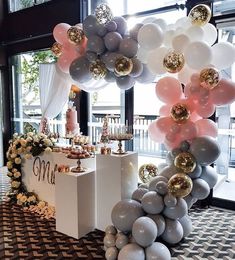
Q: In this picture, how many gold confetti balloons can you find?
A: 12